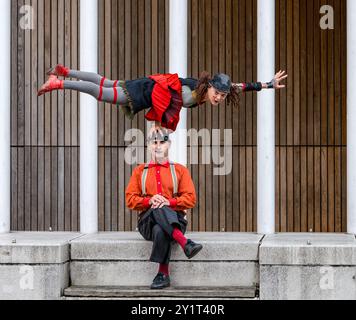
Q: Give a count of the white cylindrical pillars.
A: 5